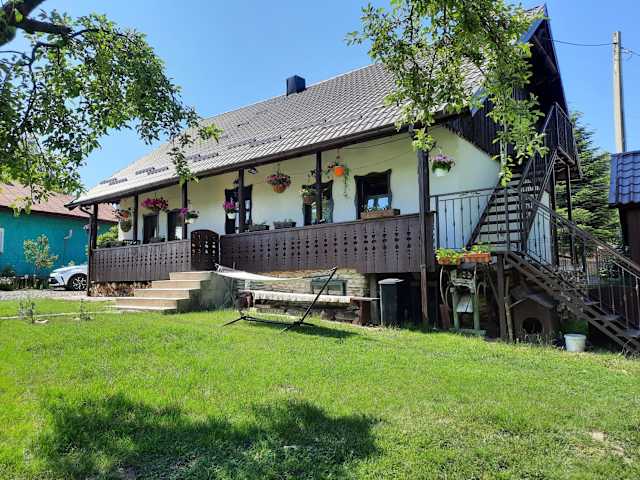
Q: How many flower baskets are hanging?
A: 8